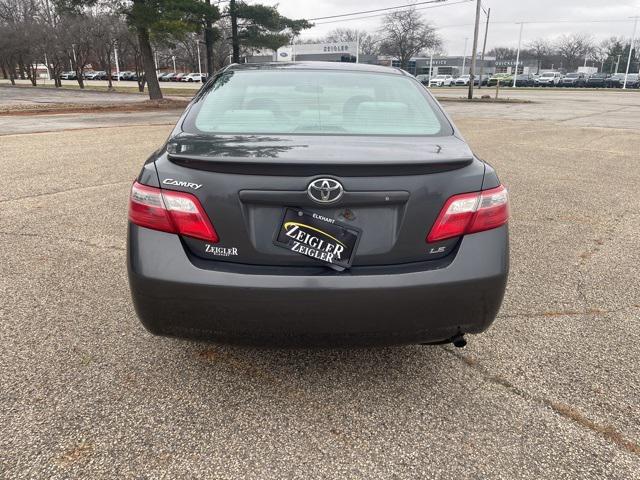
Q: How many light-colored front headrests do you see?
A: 2